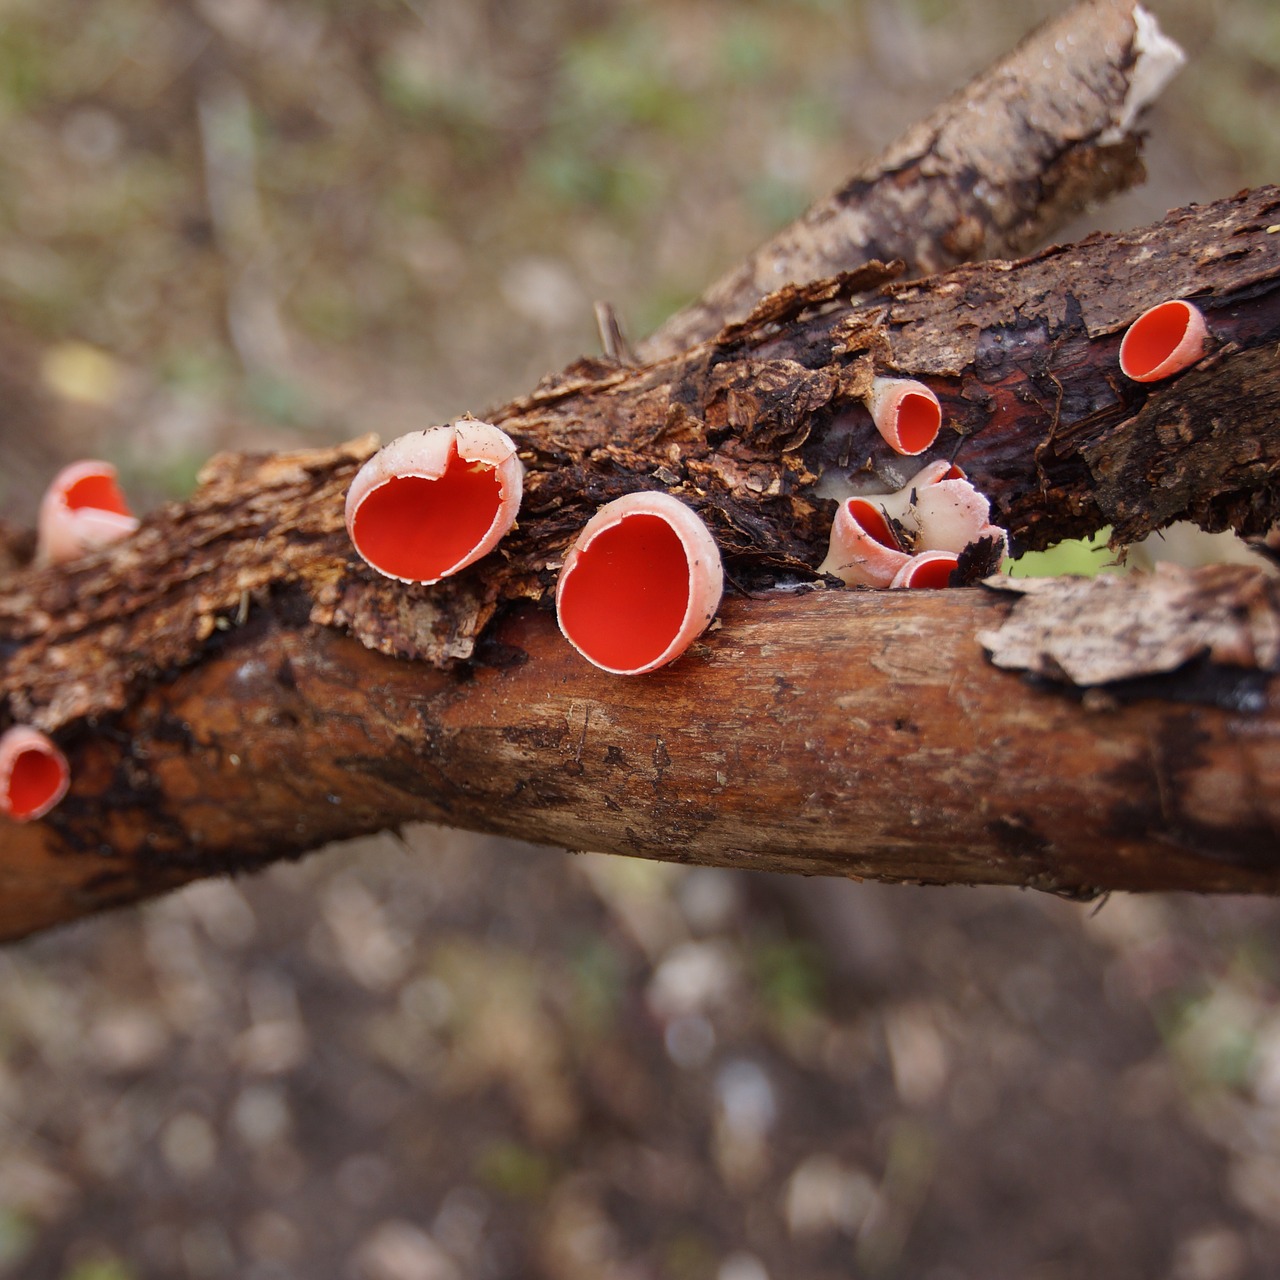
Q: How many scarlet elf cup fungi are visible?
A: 9